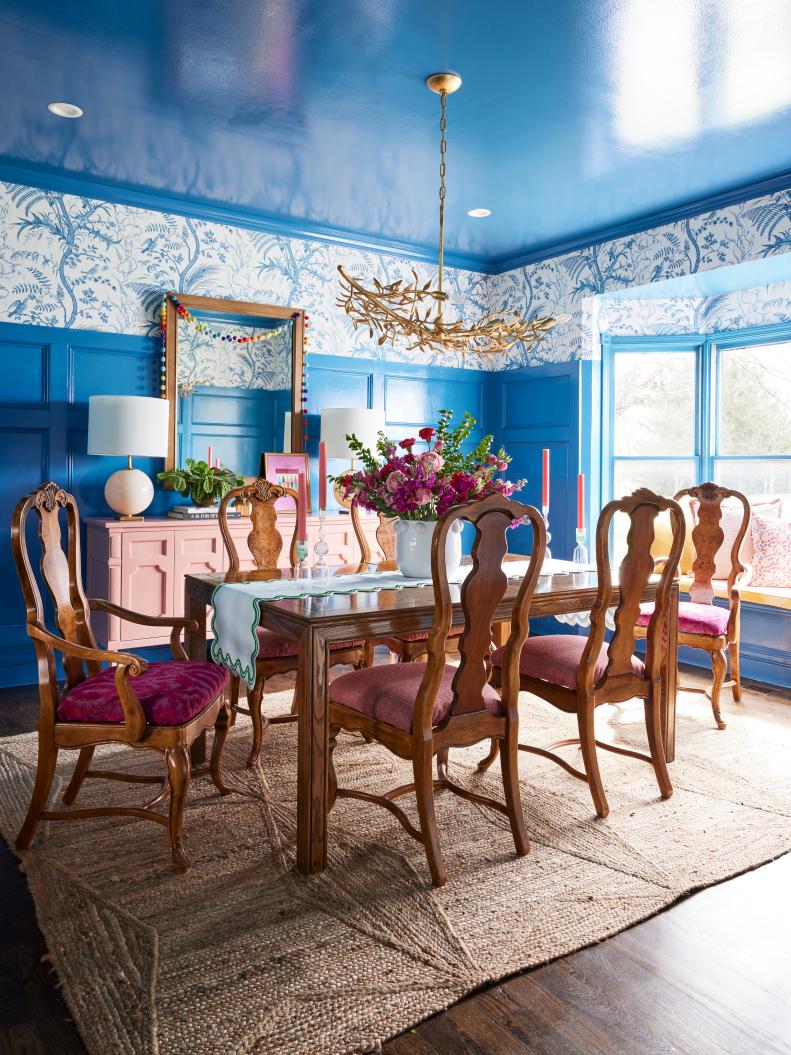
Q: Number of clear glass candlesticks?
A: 4